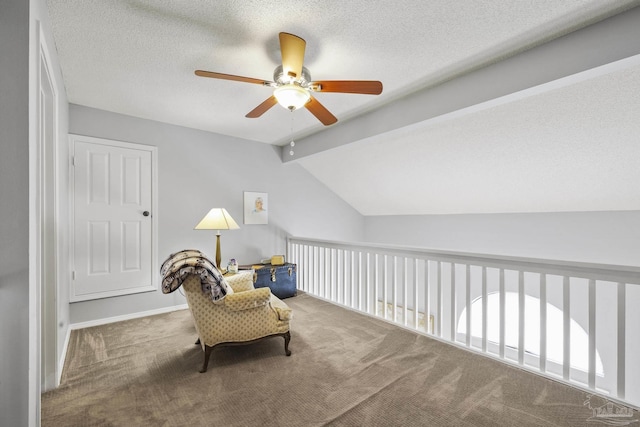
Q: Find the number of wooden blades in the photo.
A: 5